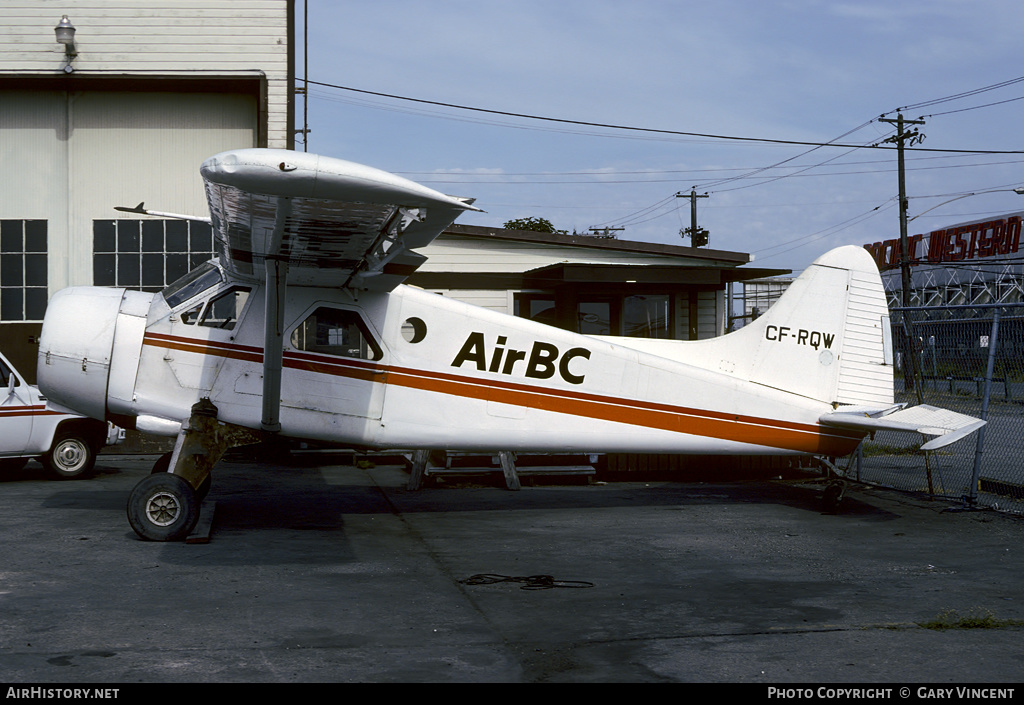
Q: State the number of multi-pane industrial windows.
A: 2